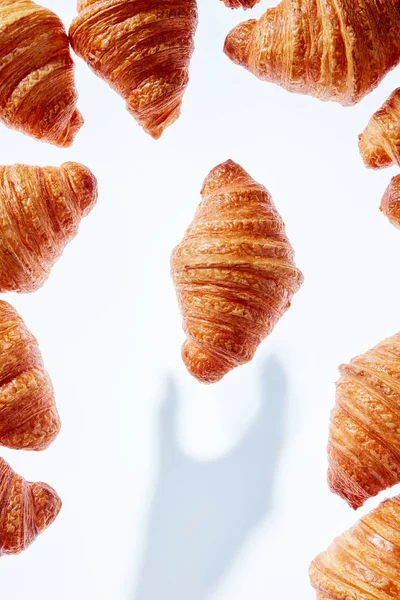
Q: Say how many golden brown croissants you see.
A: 12